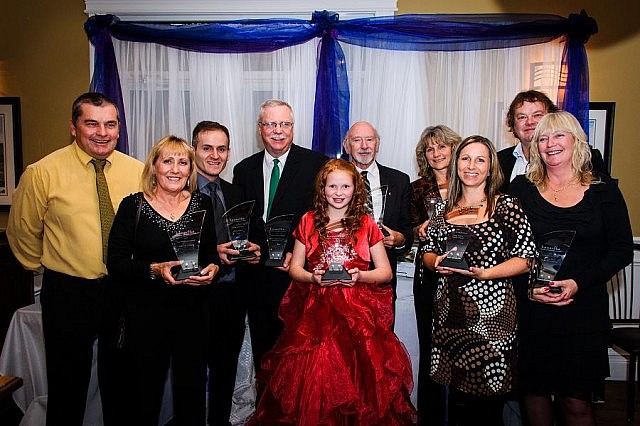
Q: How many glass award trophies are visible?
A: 8